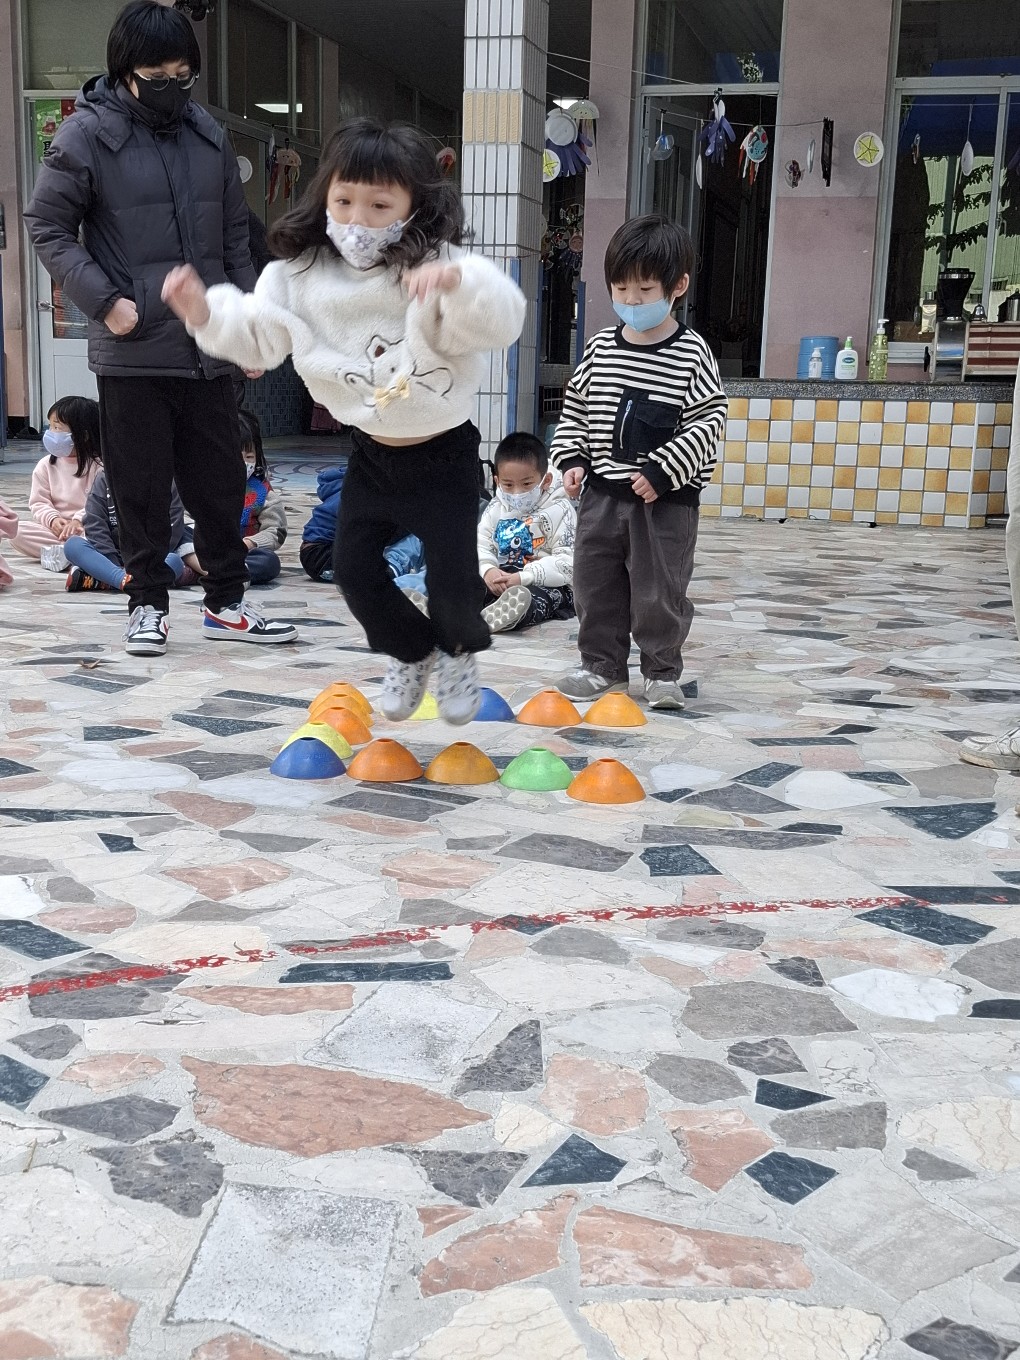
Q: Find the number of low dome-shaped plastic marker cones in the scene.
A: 13